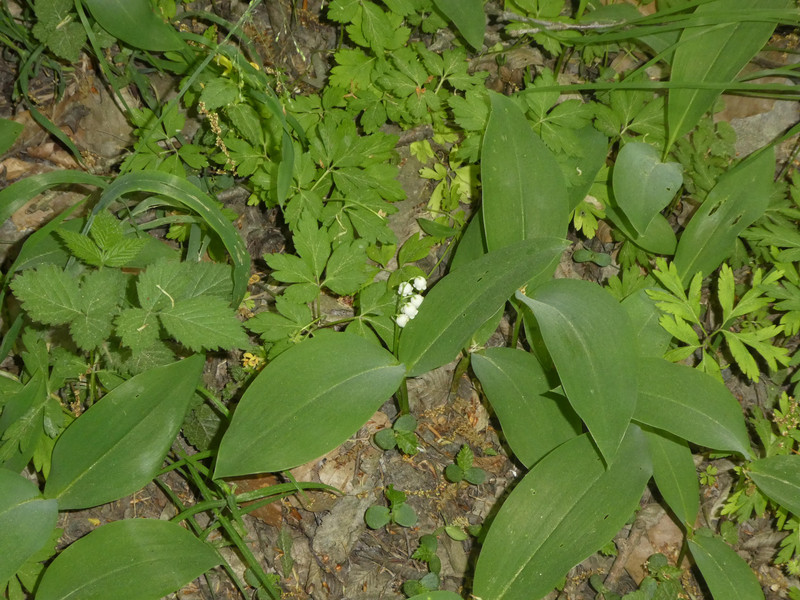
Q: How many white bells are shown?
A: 5